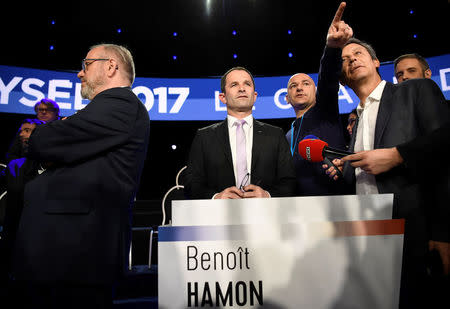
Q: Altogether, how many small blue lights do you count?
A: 11